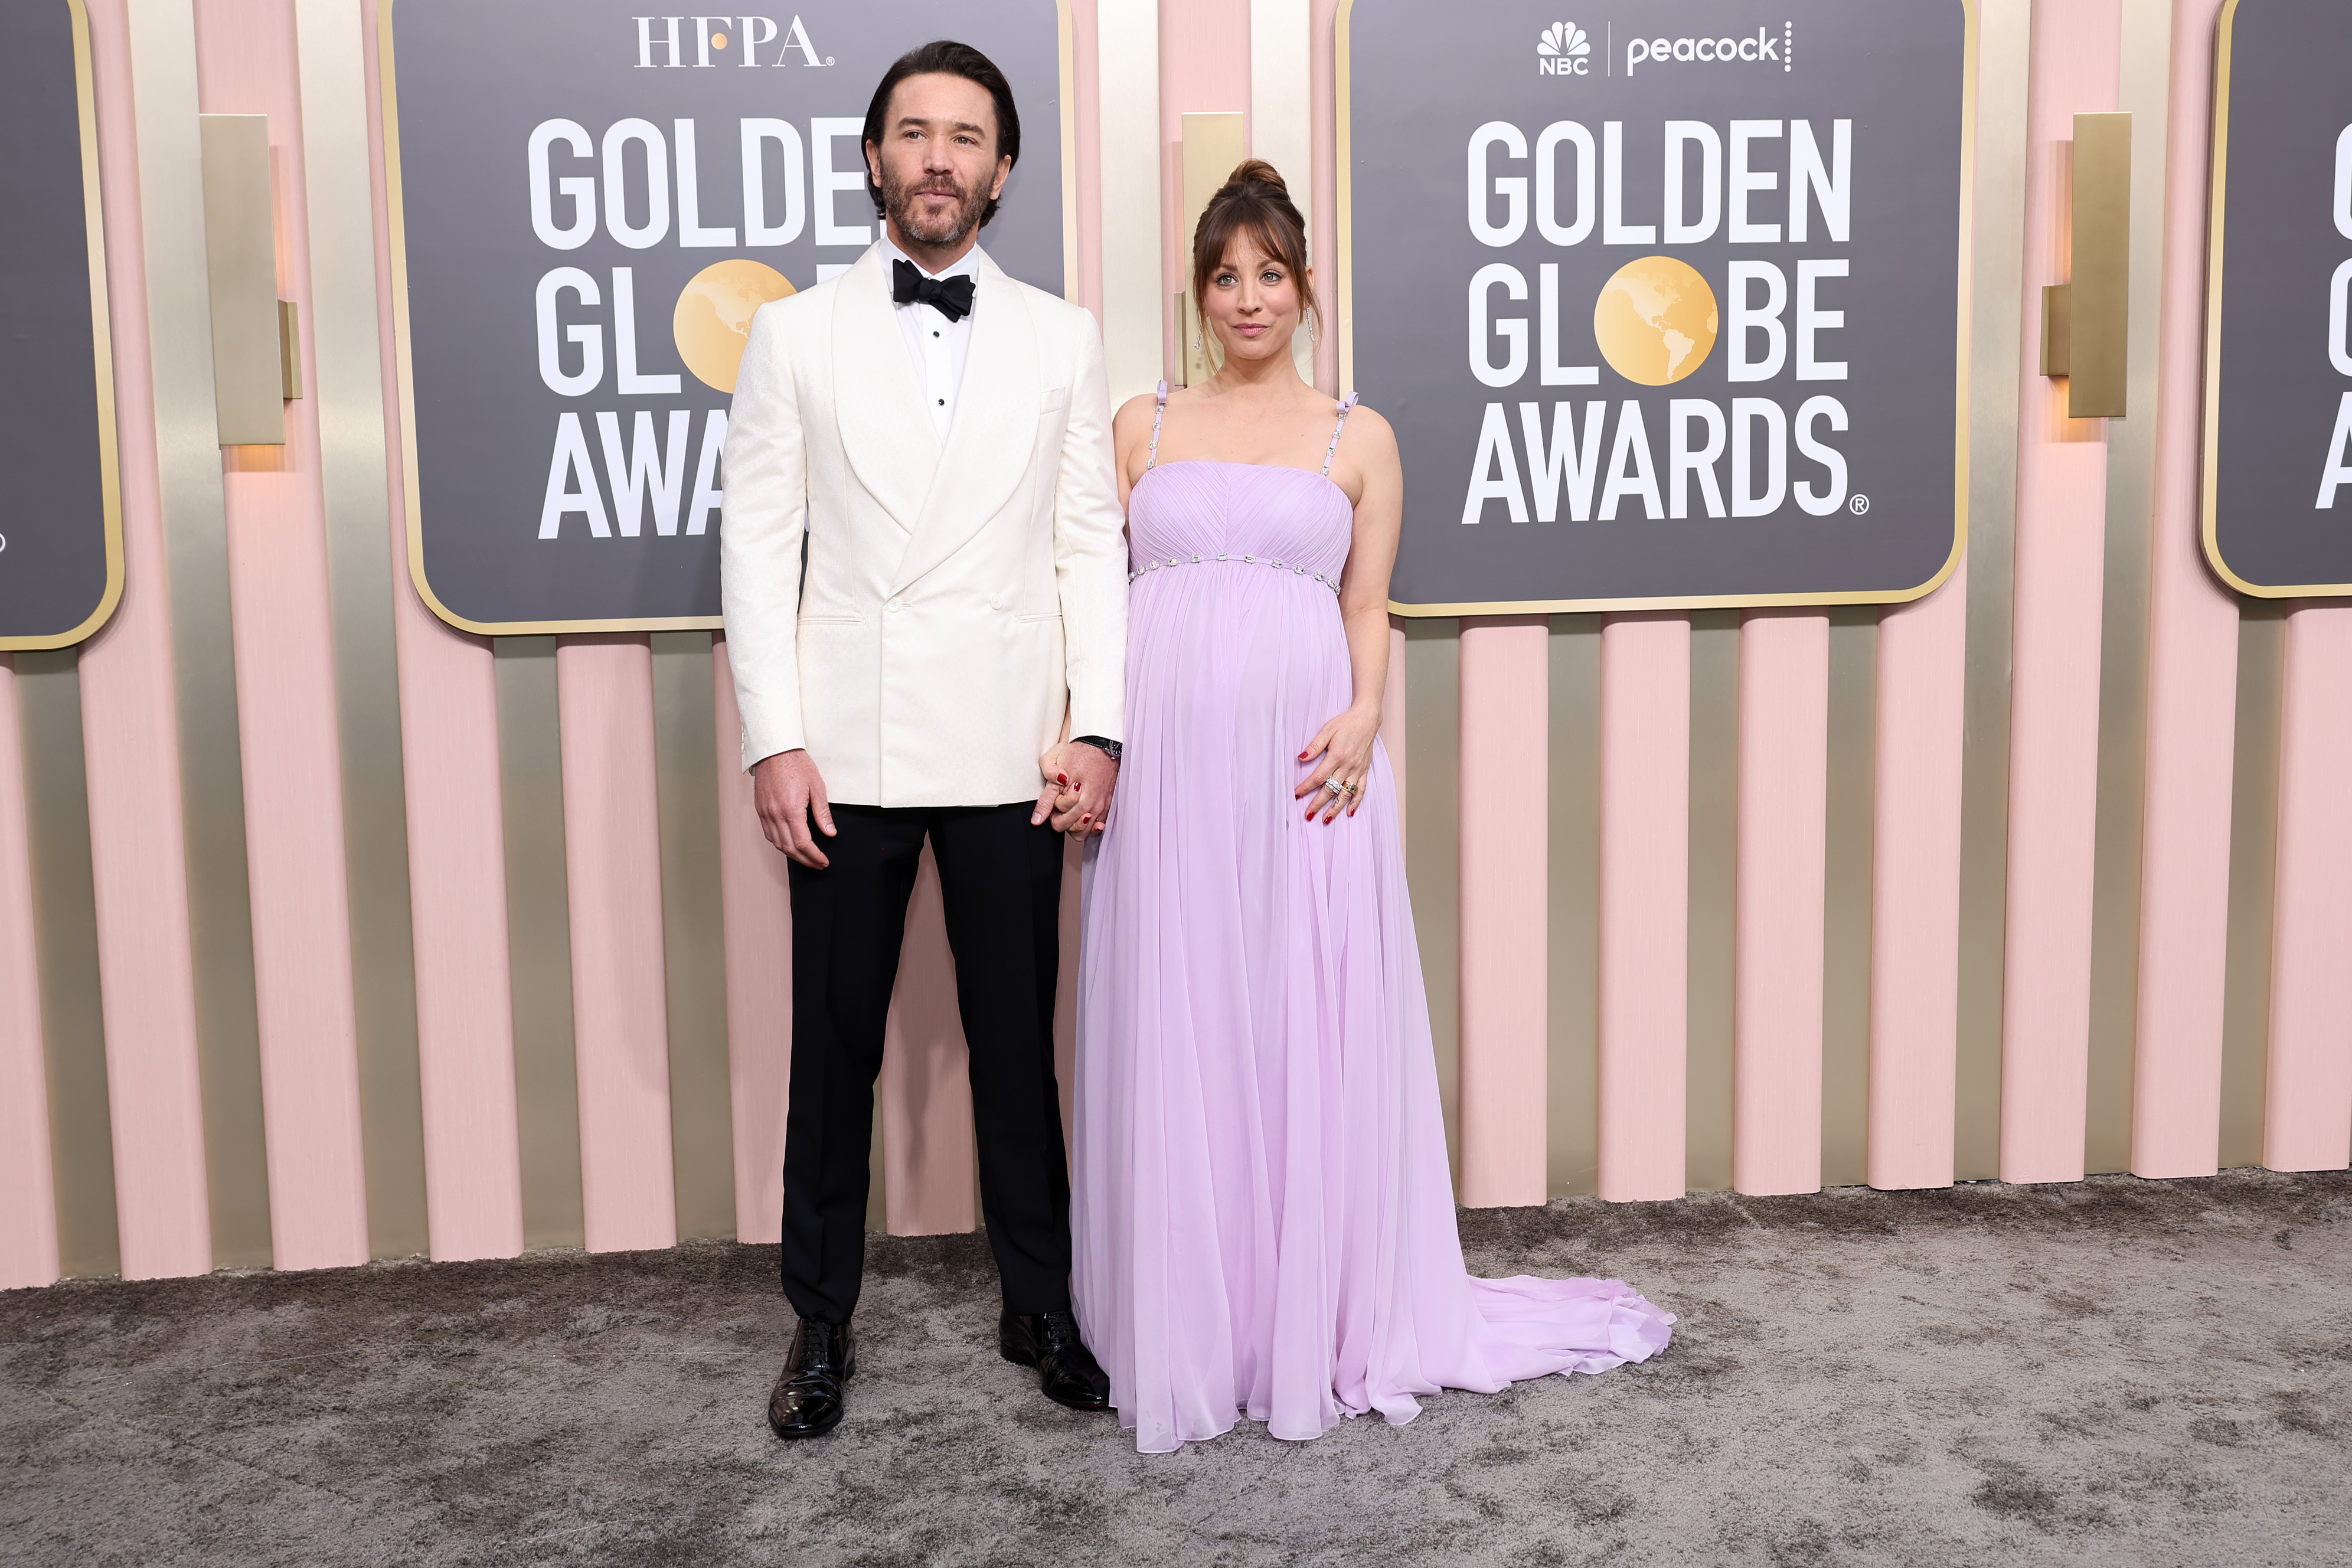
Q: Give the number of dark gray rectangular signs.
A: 4